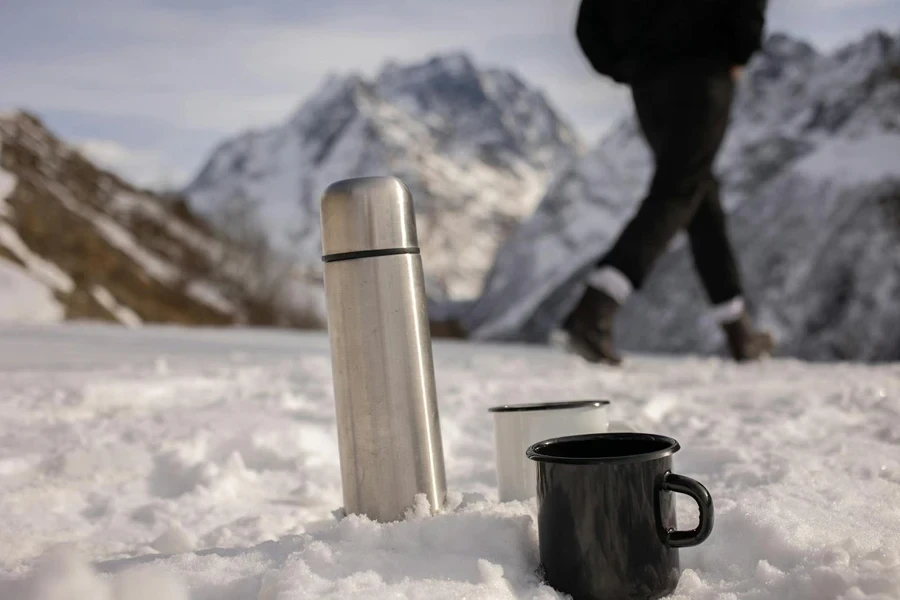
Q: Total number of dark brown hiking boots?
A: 2